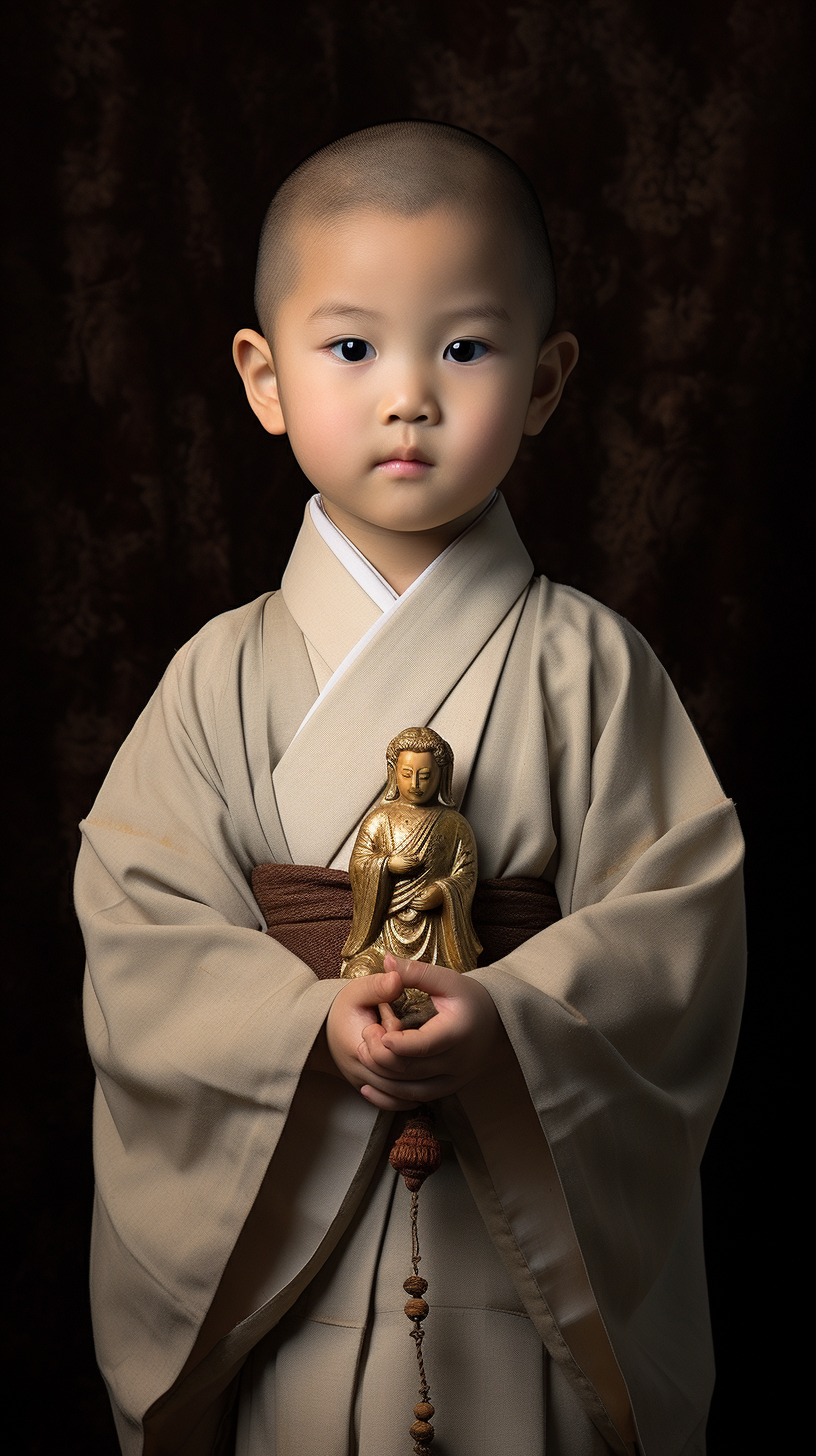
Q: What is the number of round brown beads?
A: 4